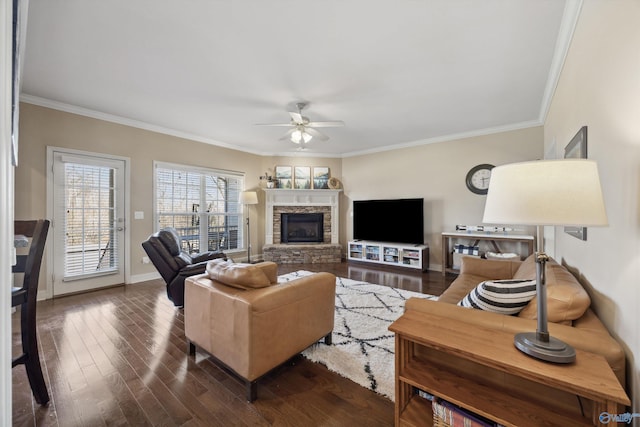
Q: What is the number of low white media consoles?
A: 1